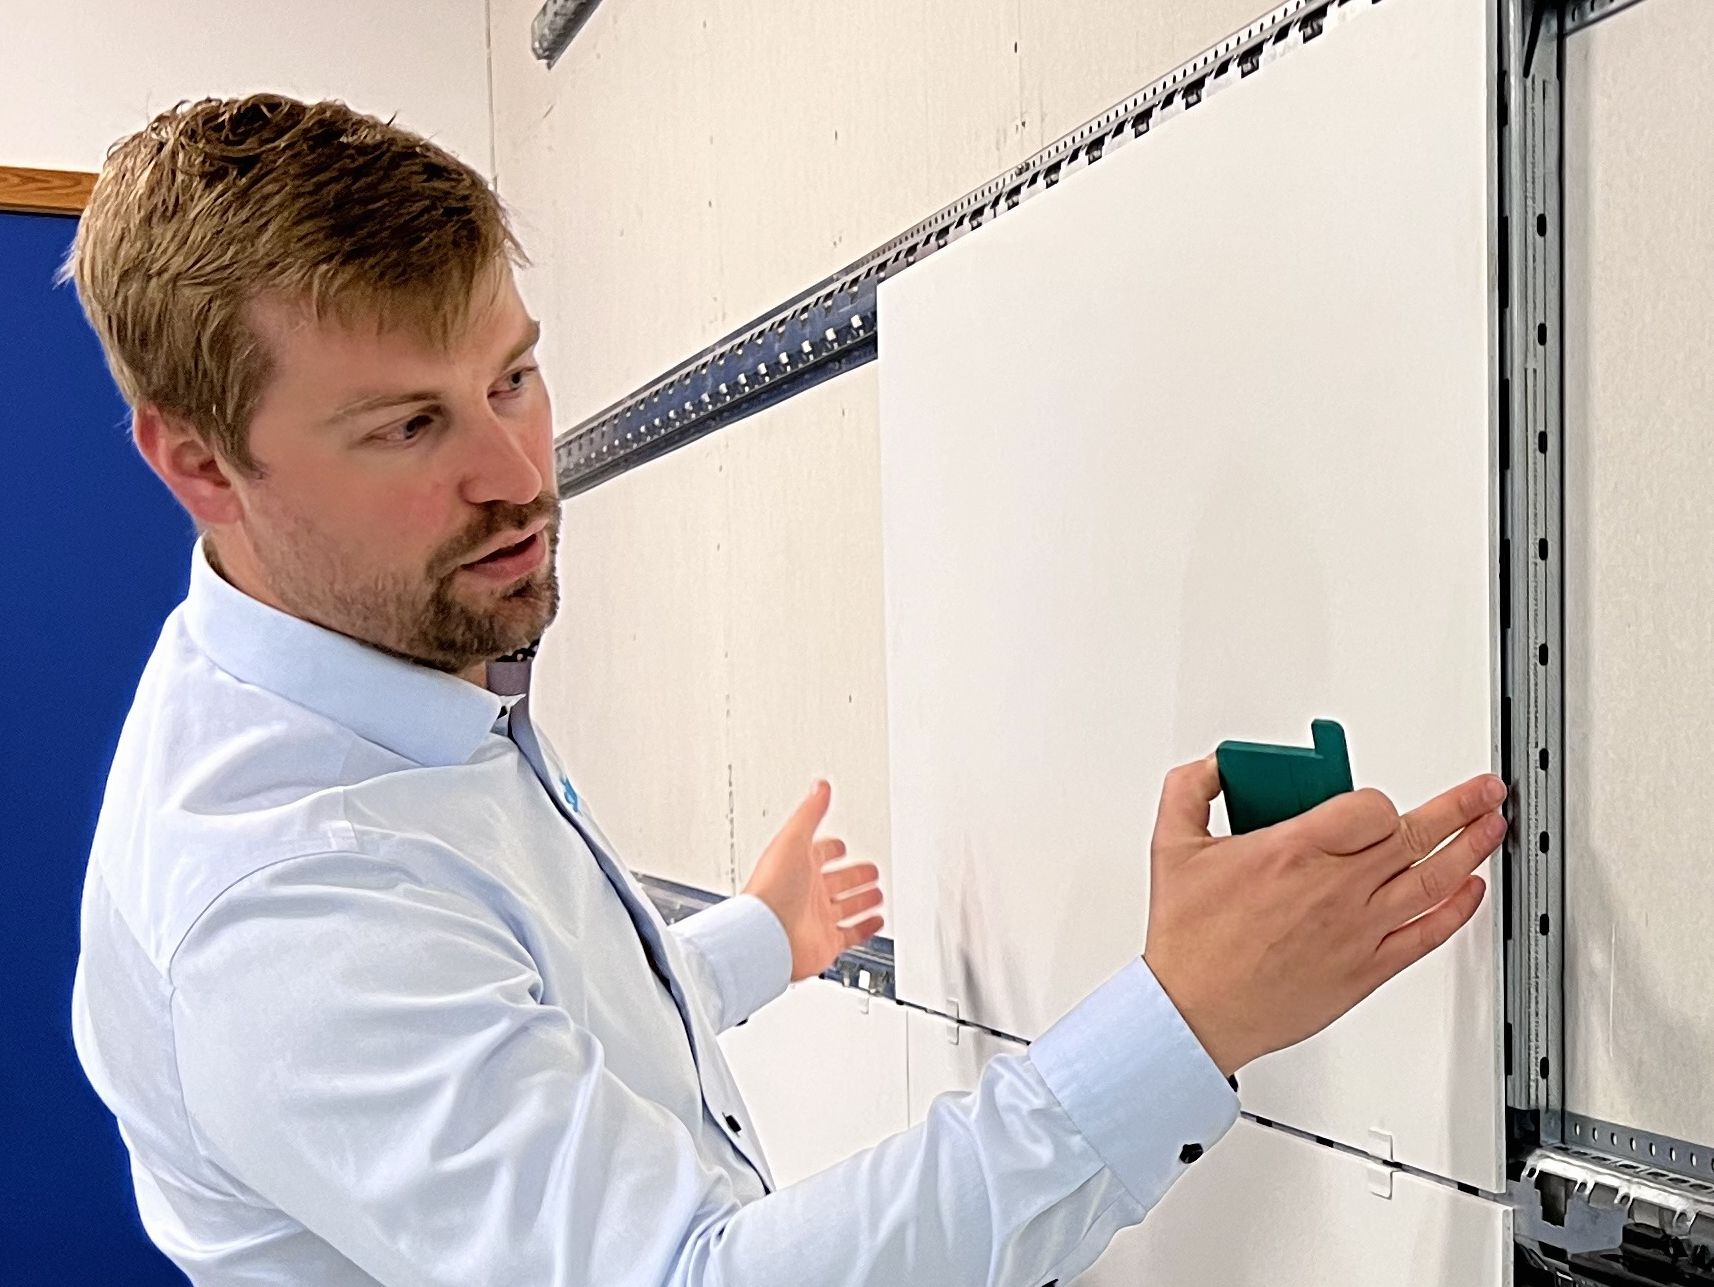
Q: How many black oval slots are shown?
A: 9